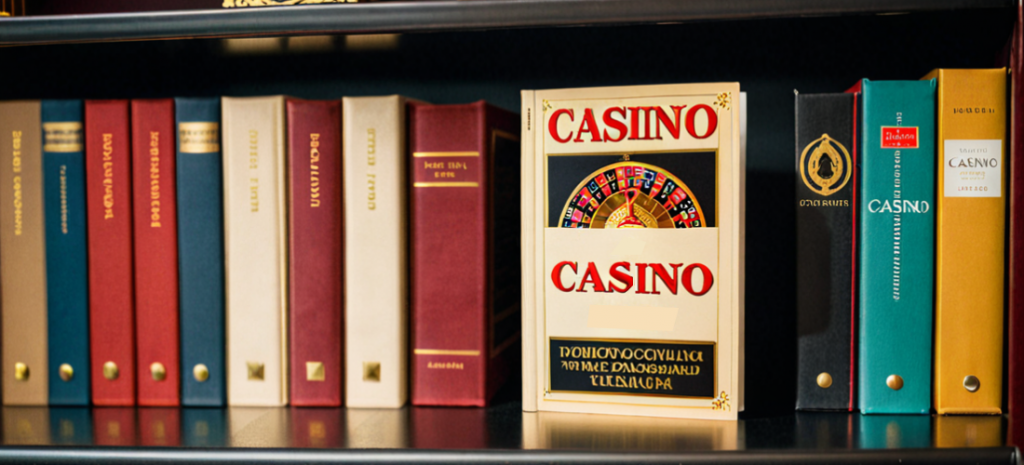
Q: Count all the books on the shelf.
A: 13